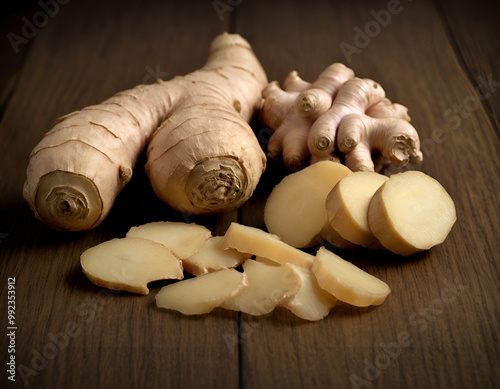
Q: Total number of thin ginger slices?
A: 8